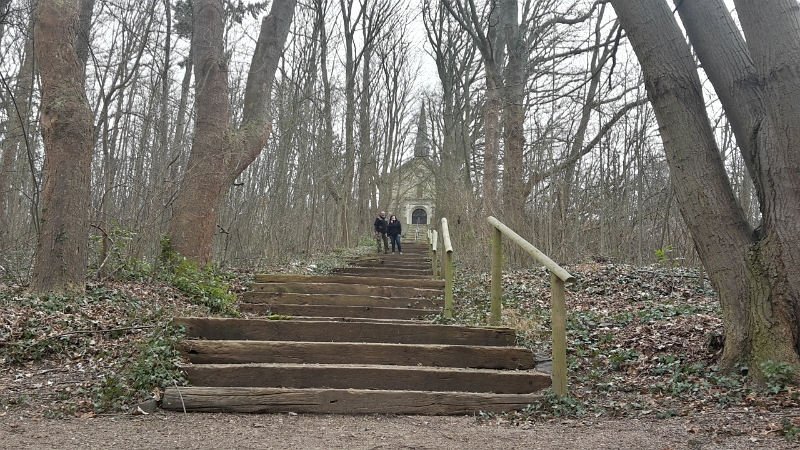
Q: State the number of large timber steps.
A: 4